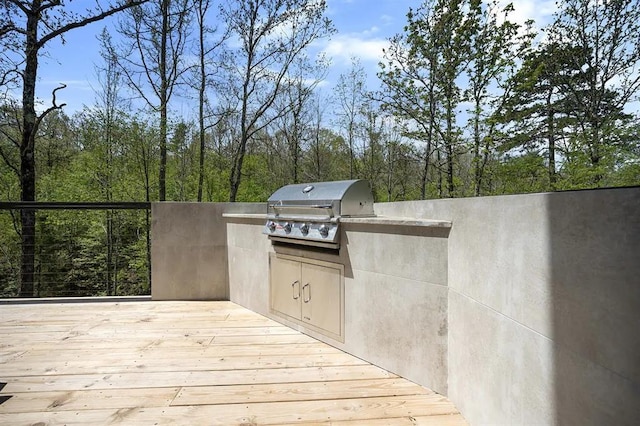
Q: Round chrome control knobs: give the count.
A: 4